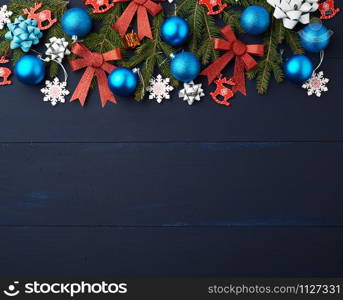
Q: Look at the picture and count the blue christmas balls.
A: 8